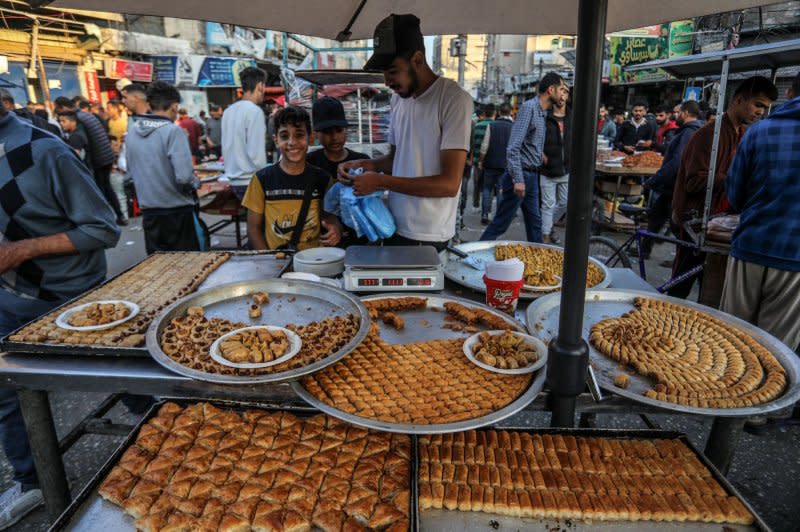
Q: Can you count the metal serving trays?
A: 7